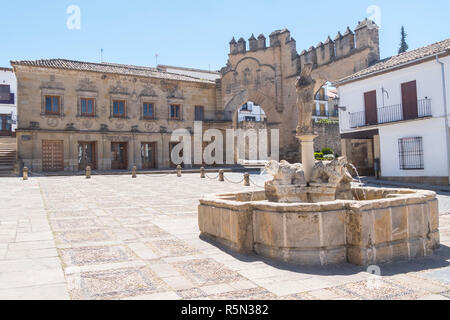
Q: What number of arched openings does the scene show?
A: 2